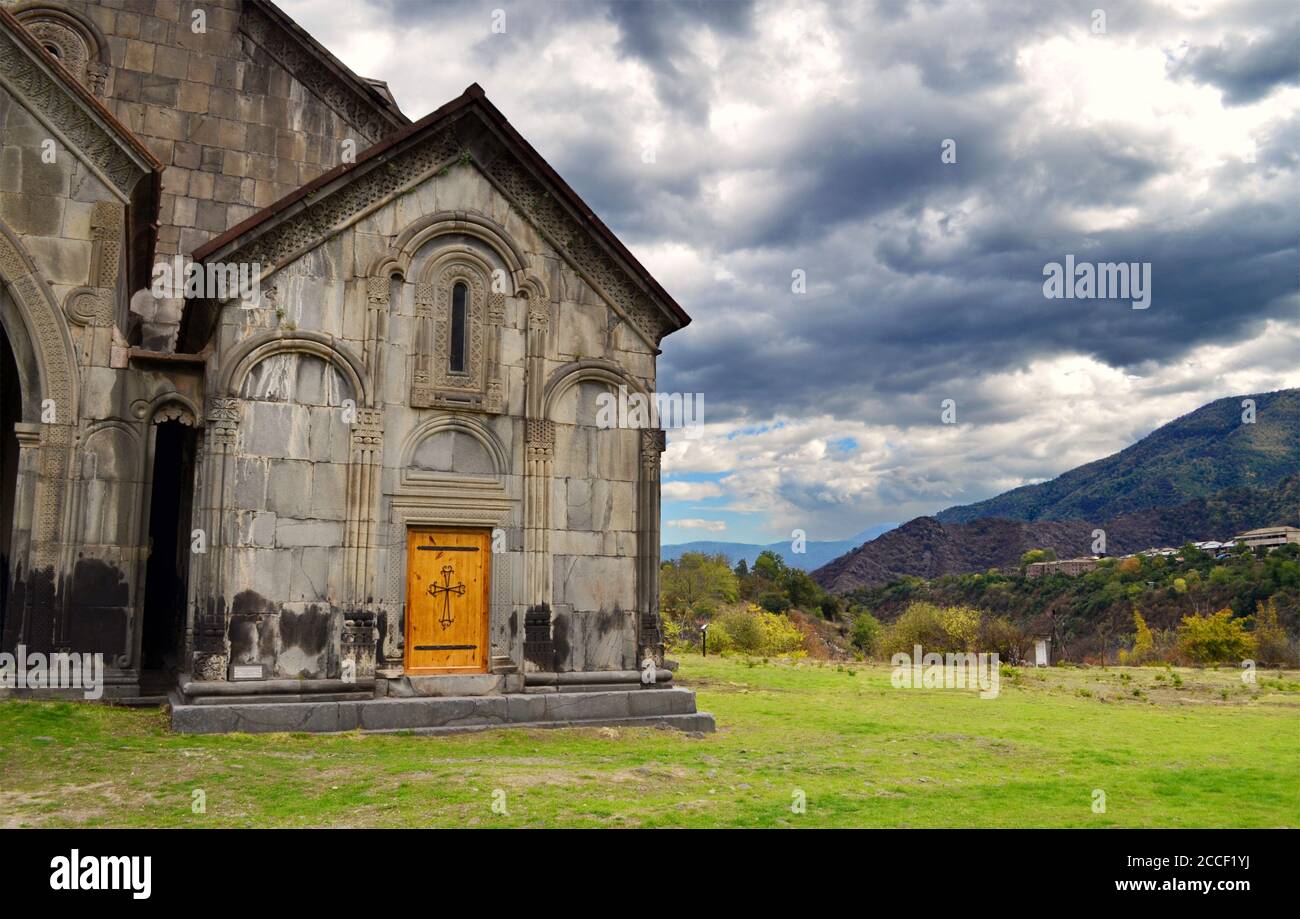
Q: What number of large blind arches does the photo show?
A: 2